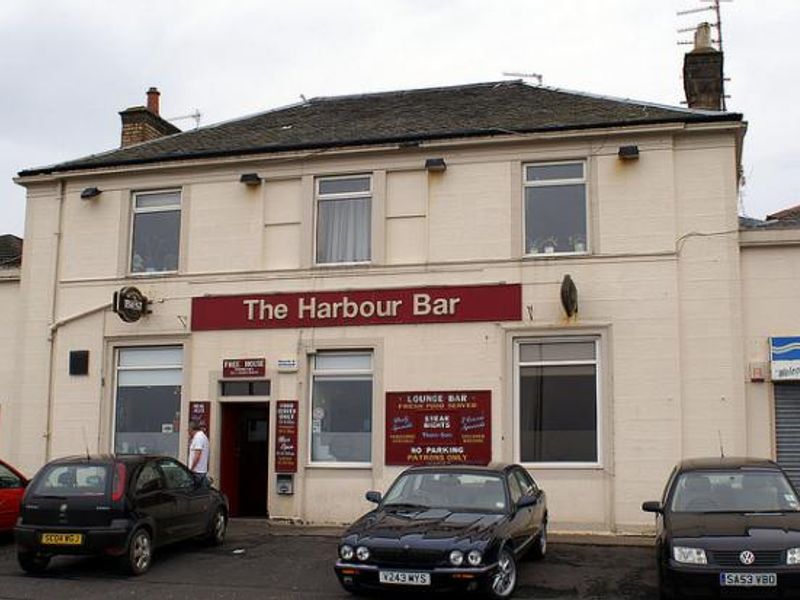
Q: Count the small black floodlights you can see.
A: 4